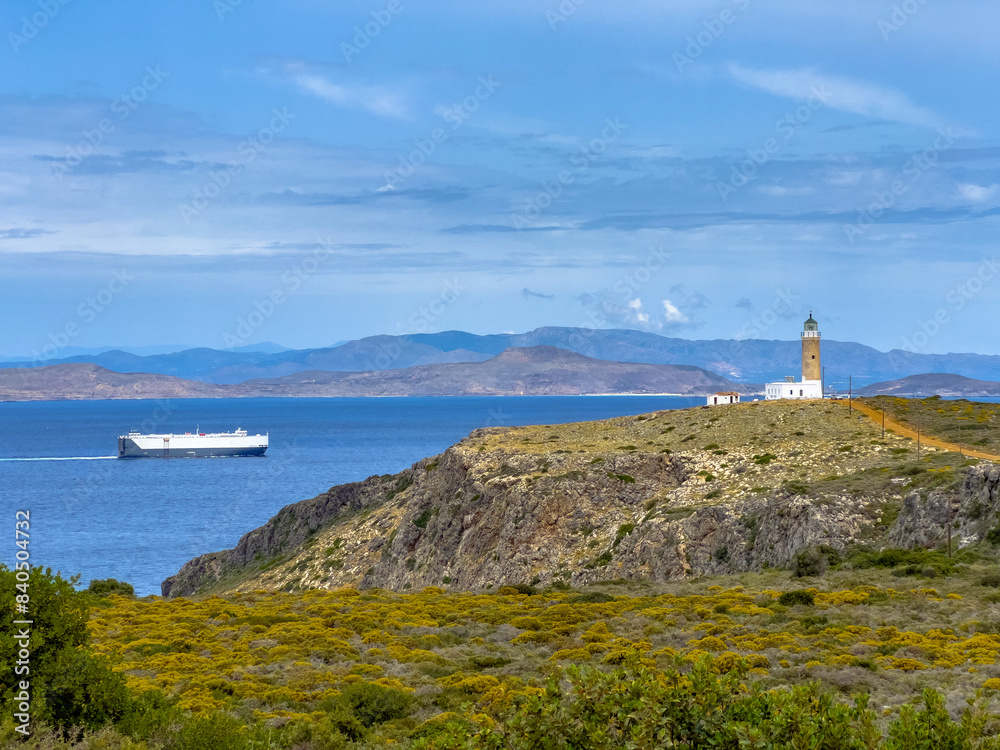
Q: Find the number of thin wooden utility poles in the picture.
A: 6